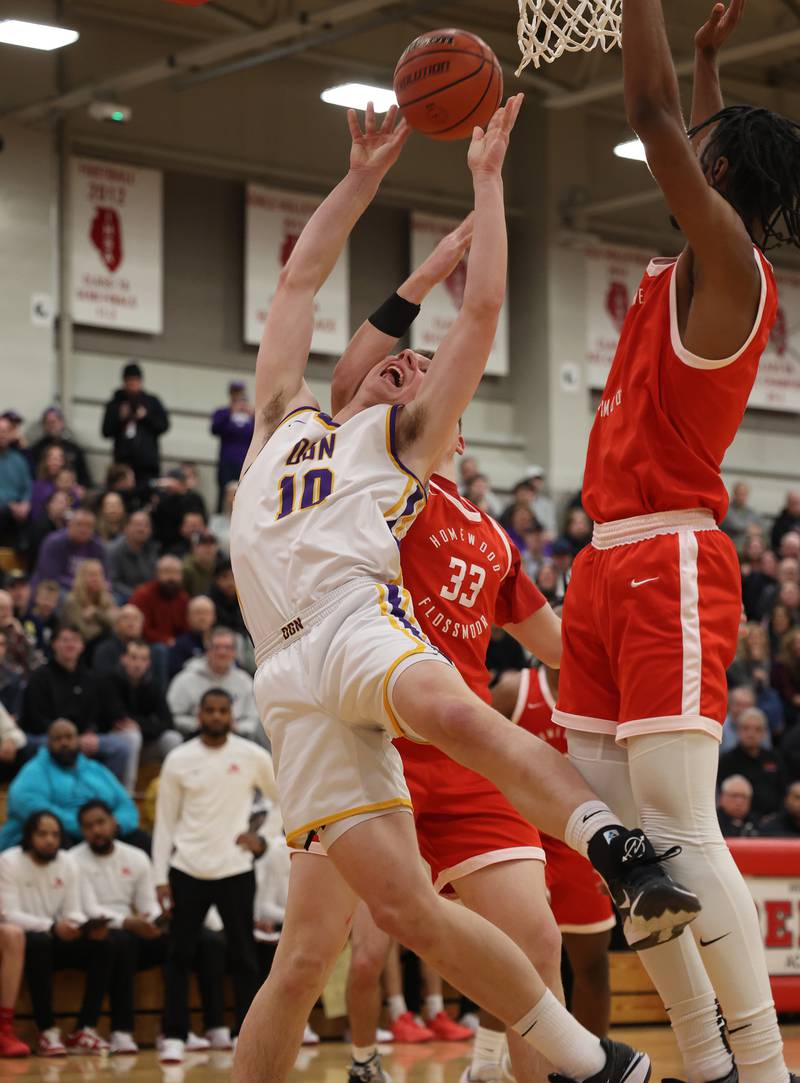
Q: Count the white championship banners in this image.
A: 5